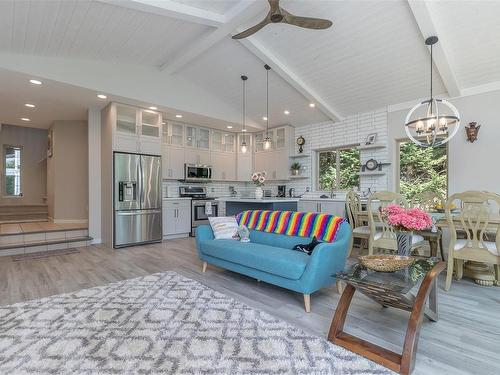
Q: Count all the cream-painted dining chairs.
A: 4